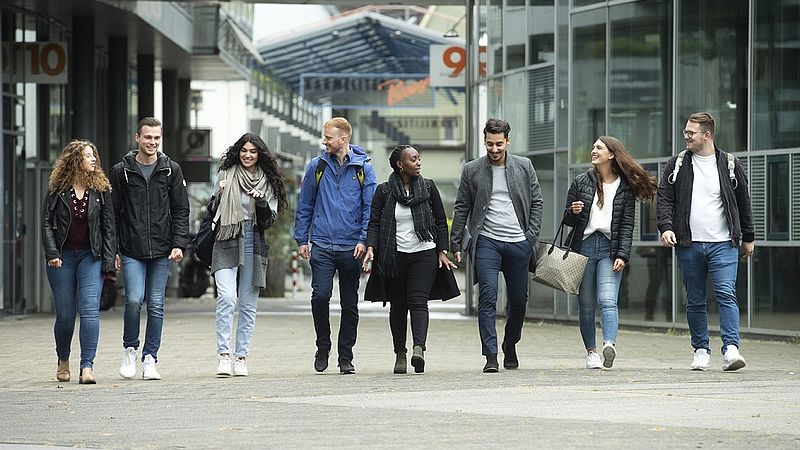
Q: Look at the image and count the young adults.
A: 8